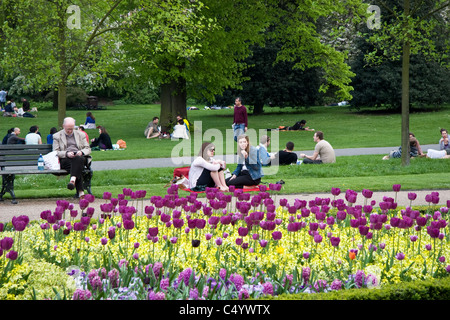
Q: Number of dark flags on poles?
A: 0